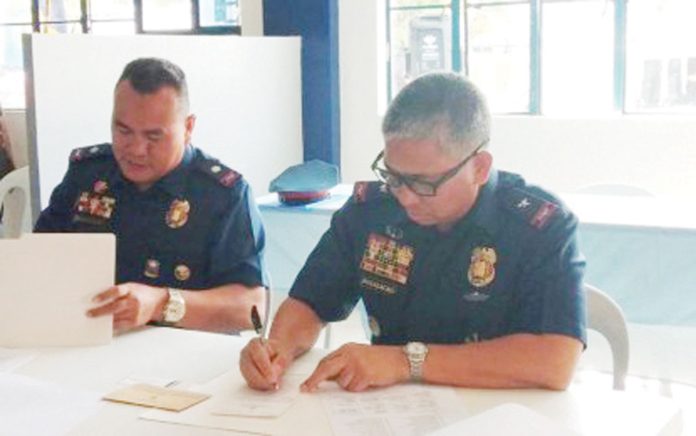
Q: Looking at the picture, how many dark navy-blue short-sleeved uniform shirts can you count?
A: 2